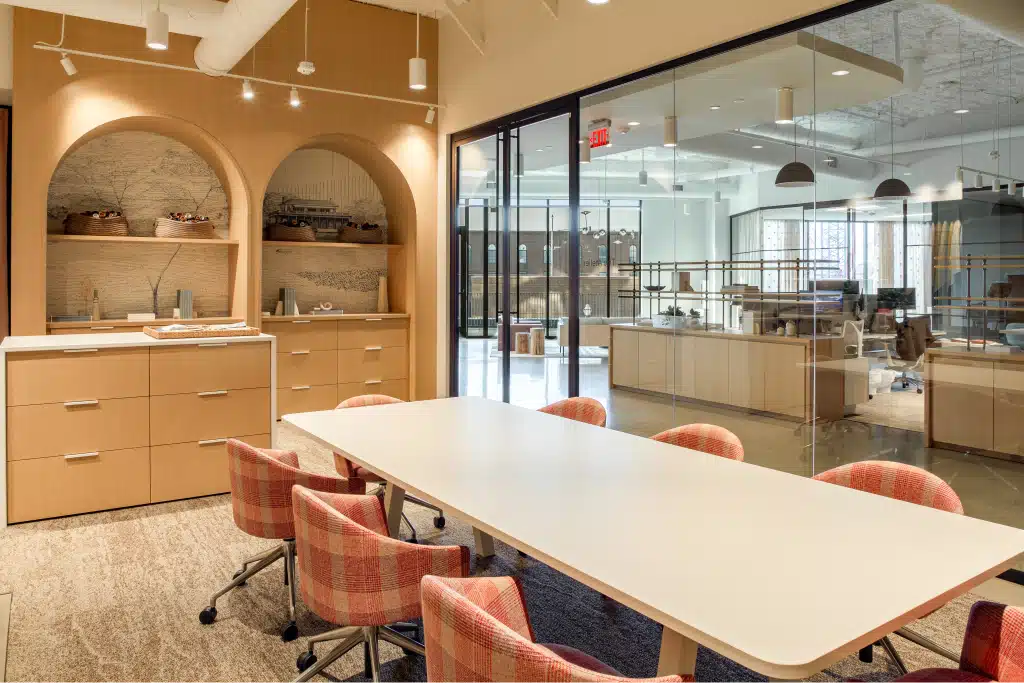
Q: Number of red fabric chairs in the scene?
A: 8